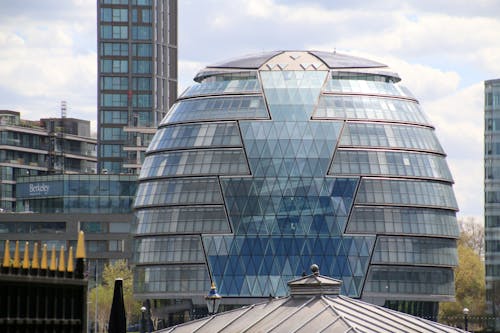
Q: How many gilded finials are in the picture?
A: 9